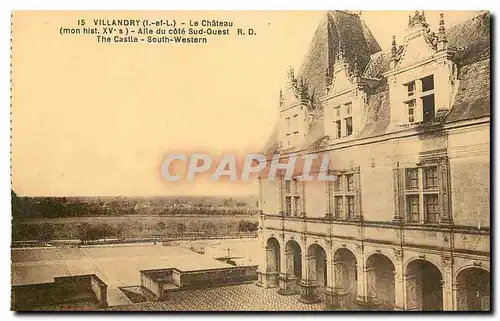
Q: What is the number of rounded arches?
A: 7